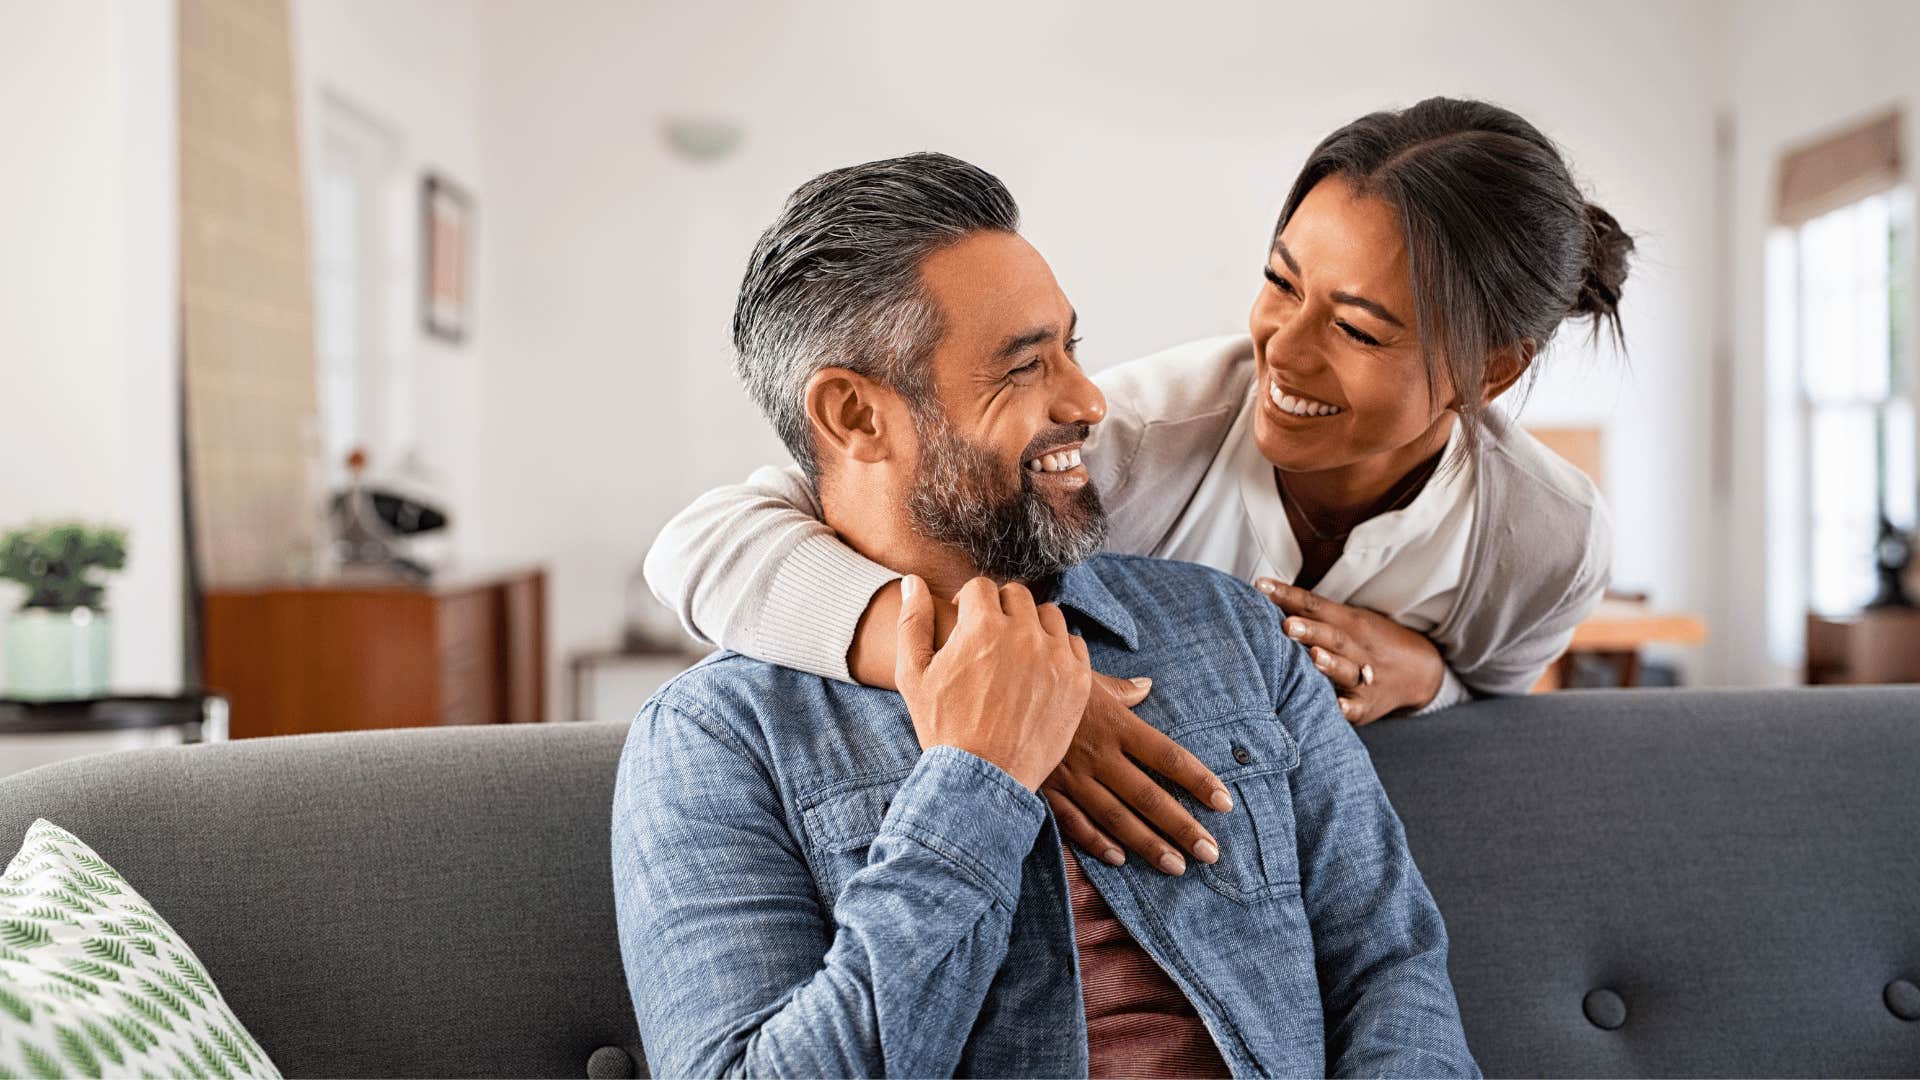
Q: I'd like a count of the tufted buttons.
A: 3